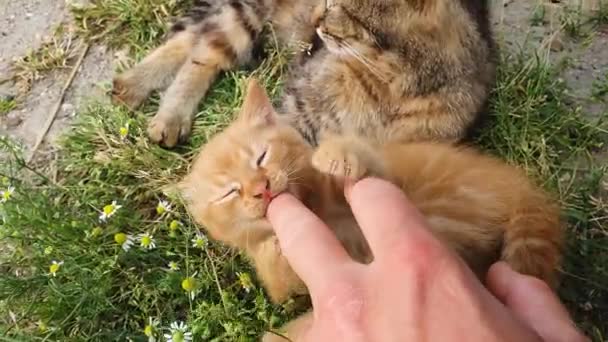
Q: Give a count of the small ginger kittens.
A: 1